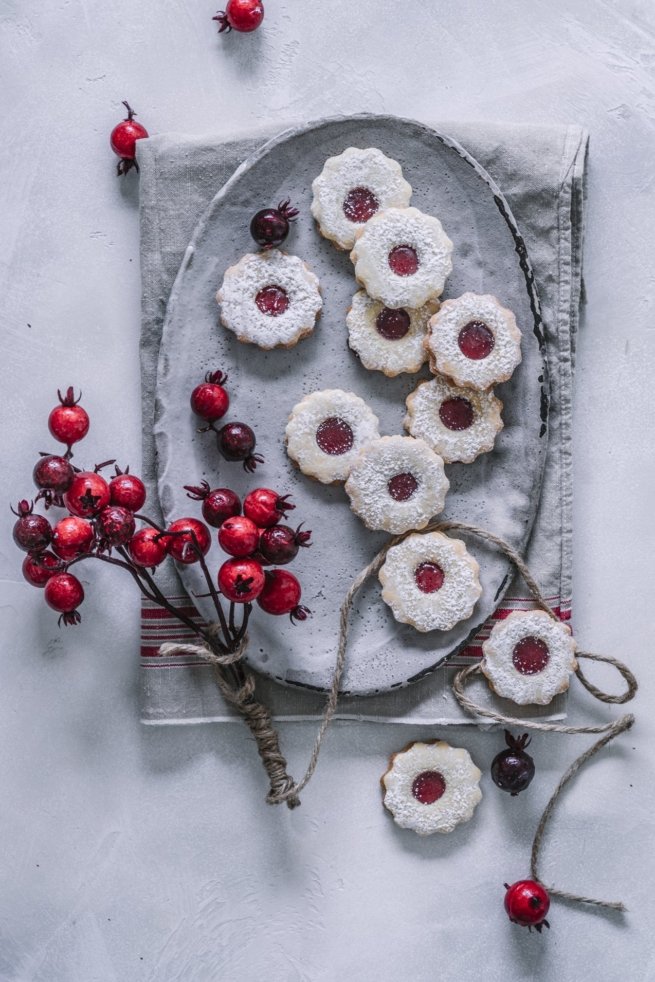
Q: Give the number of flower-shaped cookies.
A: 11